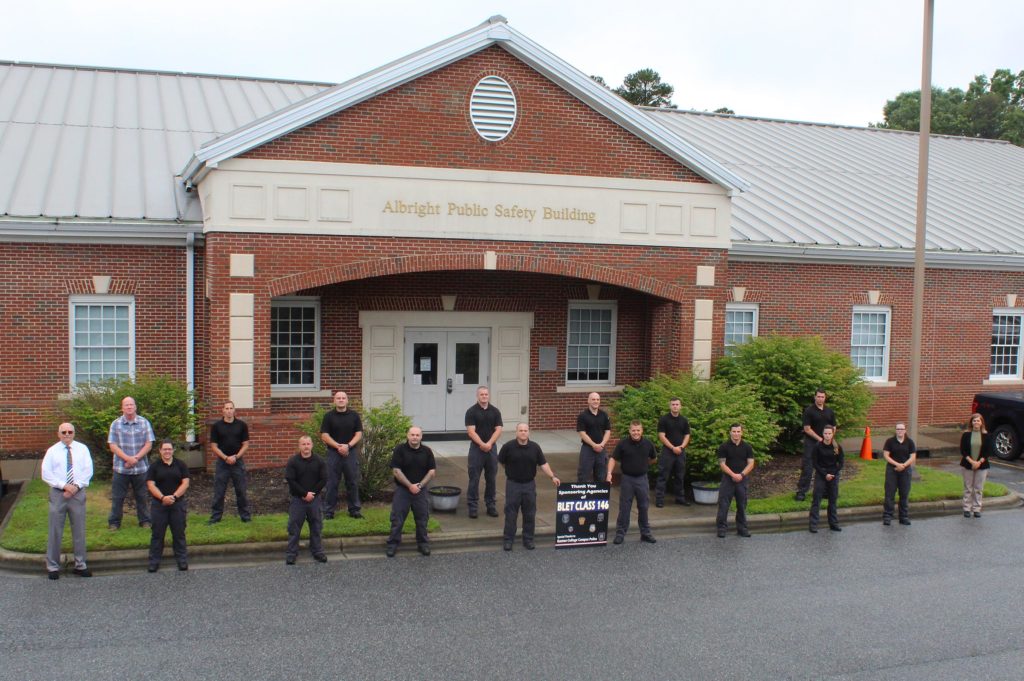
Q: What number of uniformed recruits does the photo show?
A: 14